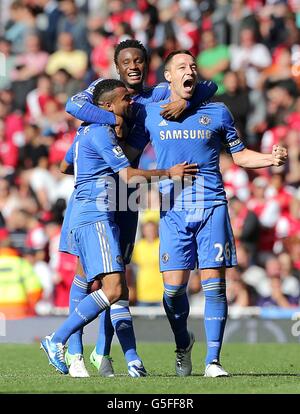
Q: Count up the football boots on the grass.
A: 6